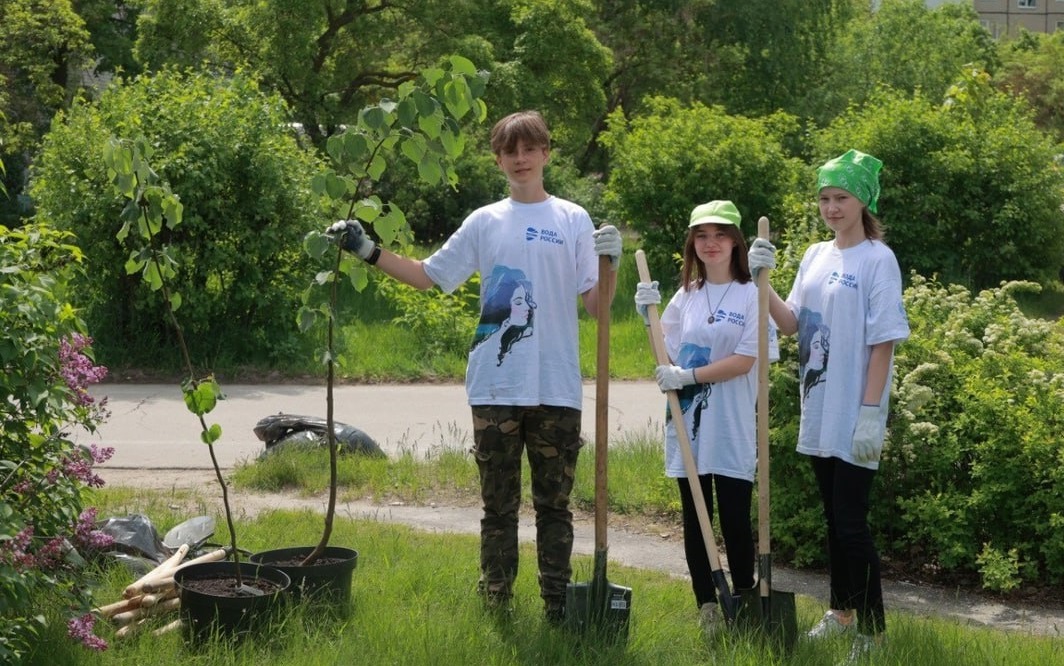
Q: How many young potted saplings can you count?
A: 2